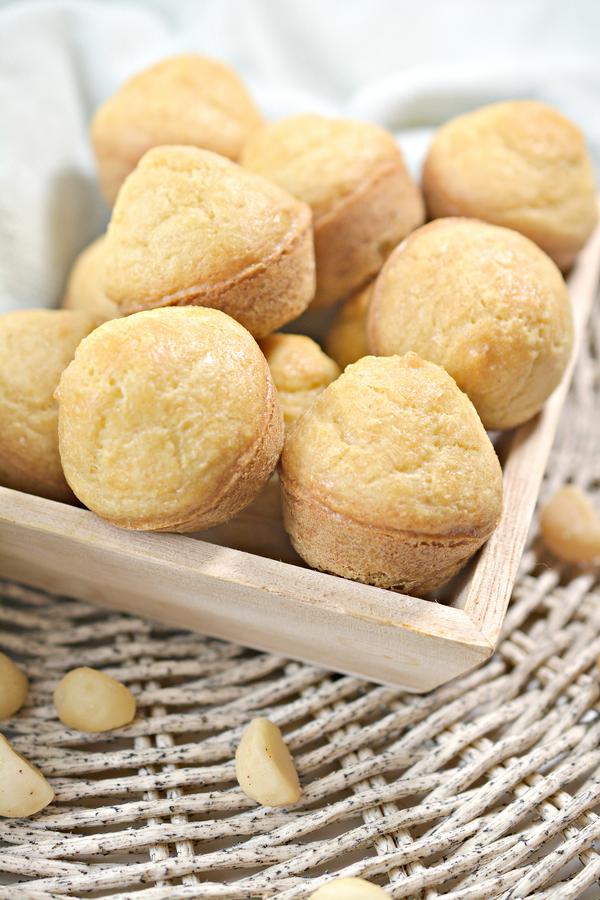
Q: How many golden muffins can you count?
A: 11